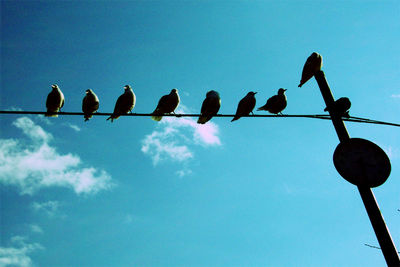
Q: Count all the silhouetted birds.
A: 9